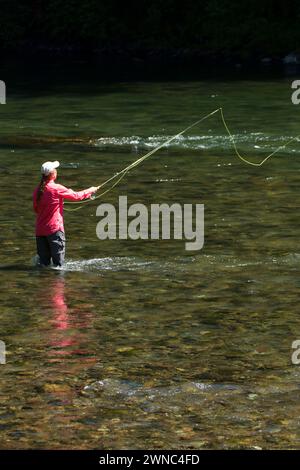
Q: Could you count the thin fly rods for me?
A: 1